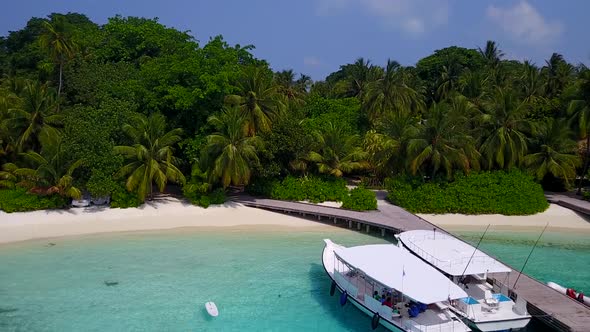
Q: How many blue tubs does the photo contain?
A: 2